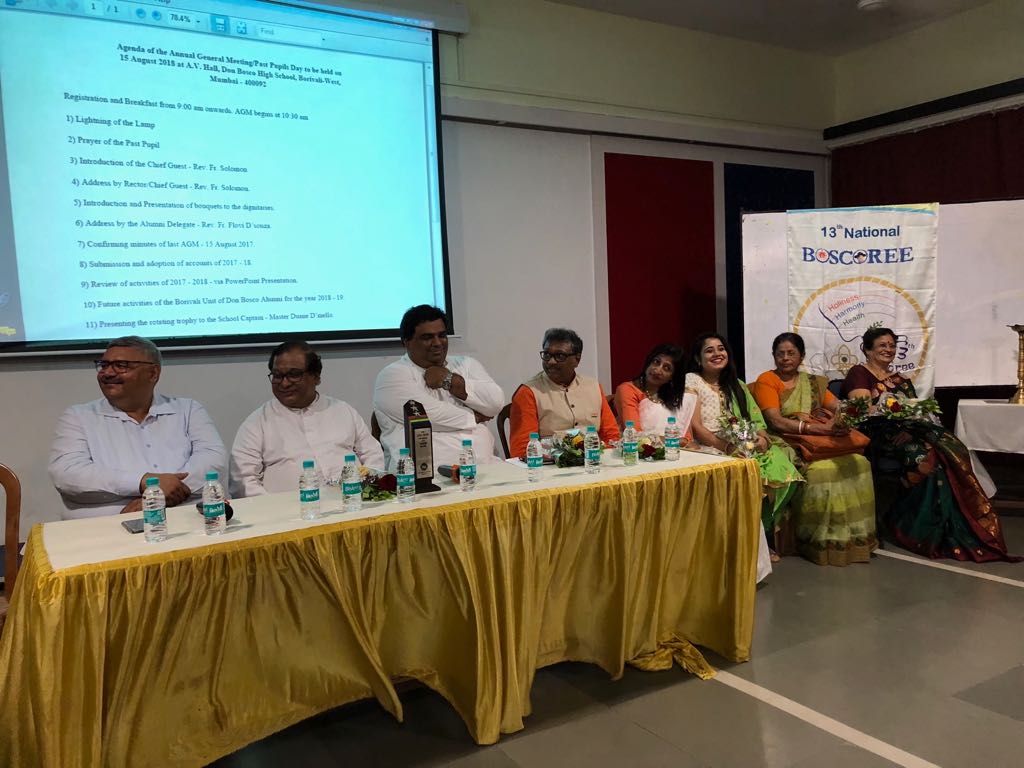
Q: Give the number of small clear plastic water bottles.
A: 10